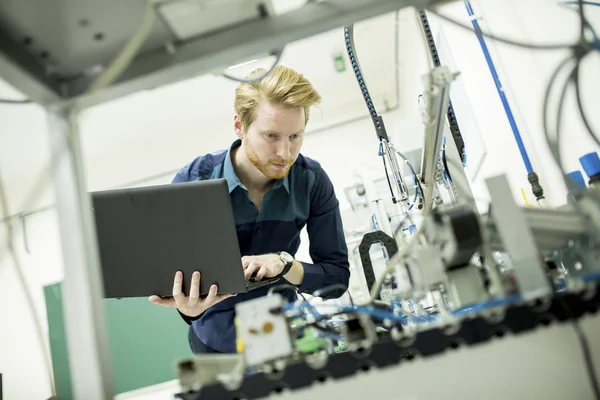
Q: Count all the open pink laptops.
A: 0